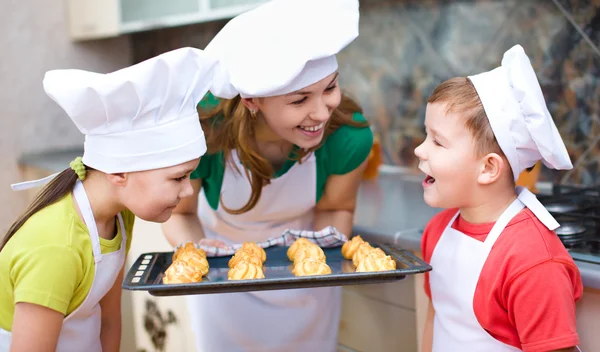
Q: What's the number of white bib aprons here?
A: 3